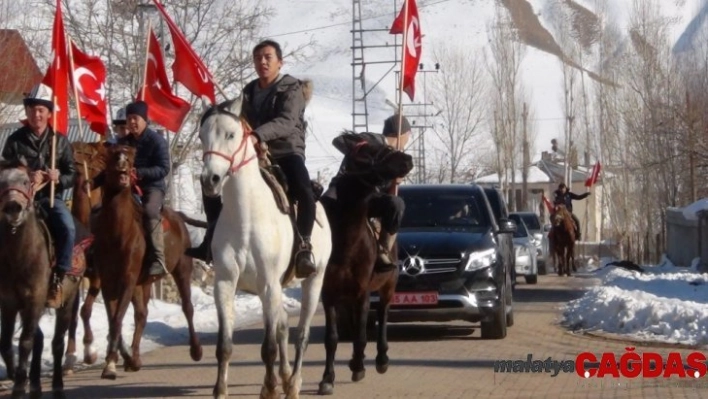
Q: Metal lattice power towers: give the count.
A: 2